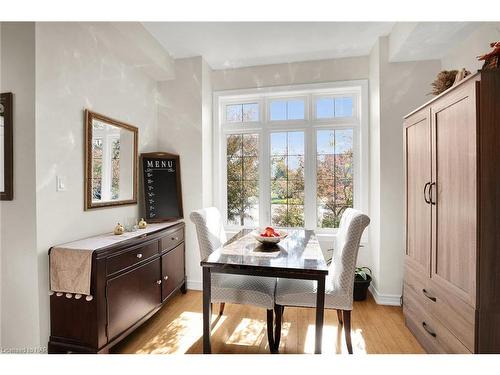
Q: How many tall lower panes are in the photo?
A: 3